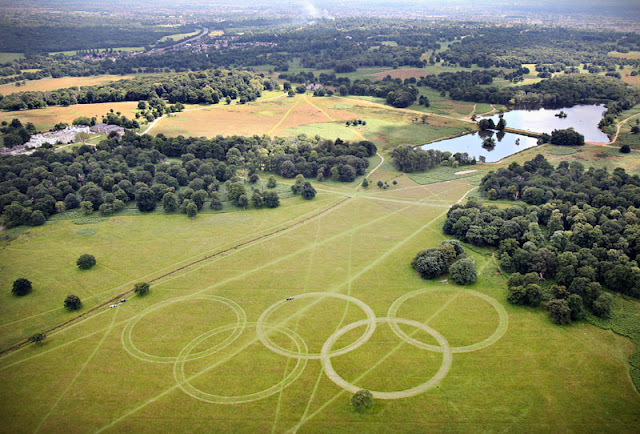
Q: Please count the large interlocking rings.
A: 5